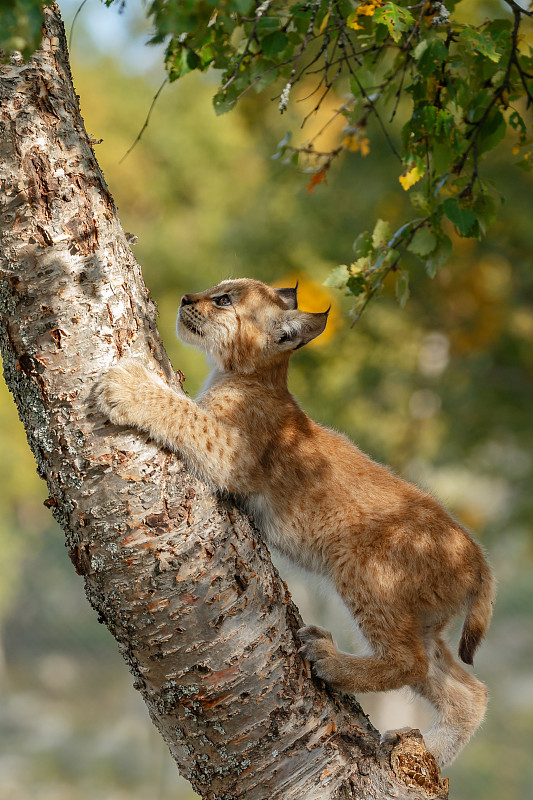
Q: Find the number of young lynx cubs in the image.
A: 1